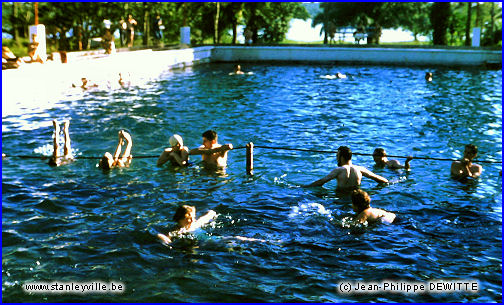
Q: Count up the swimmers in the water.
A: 14